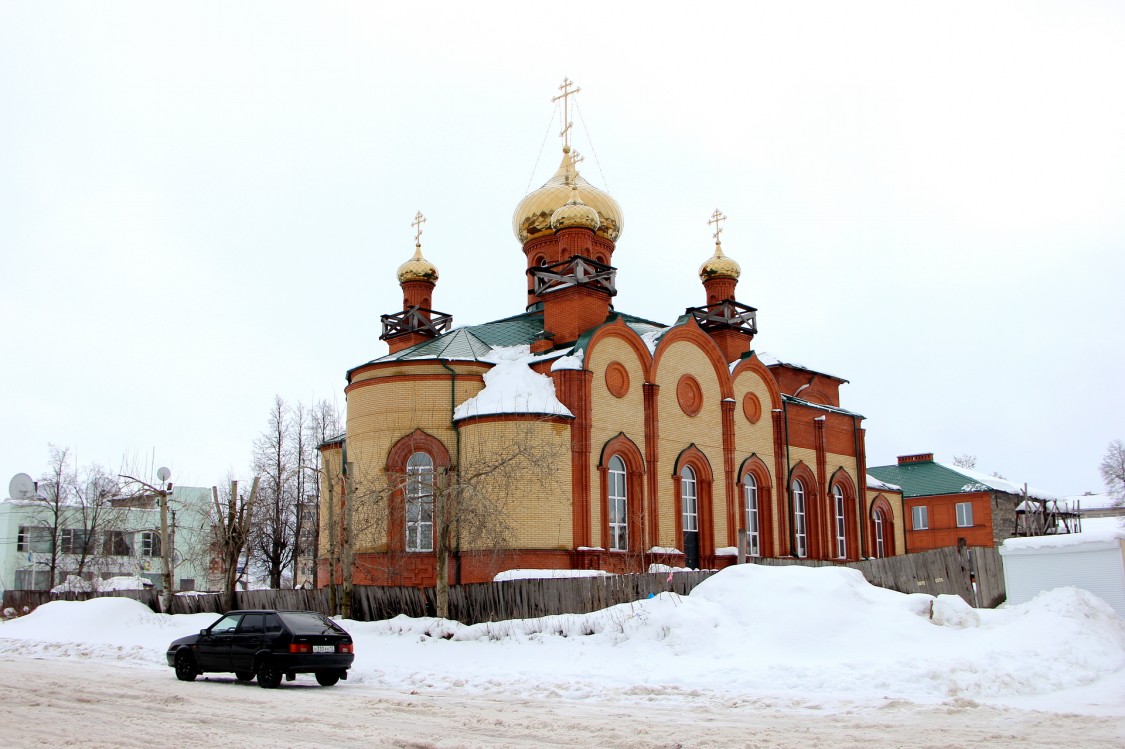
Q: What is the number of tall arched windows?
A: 7